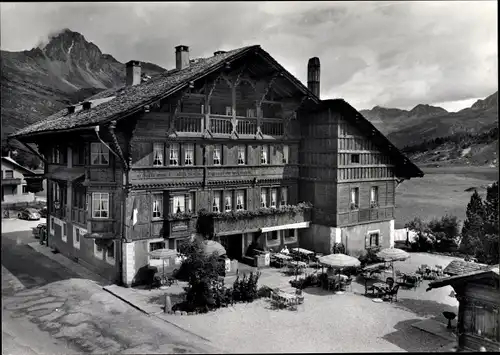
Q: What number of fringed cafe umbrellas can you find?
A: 4